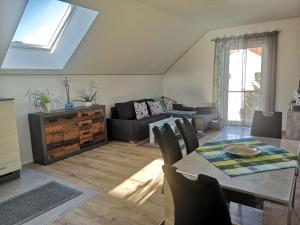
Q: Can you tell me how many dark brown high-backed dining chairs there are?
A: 4